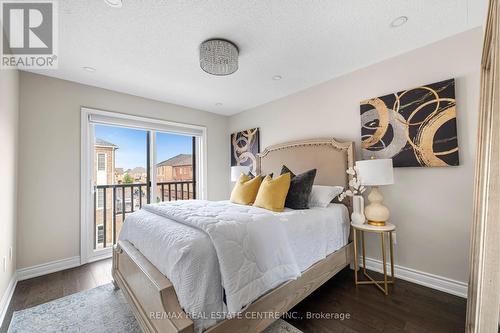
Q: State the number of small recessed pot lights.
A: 5